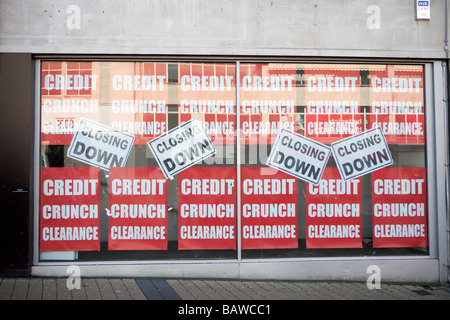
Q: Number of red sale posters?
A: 12